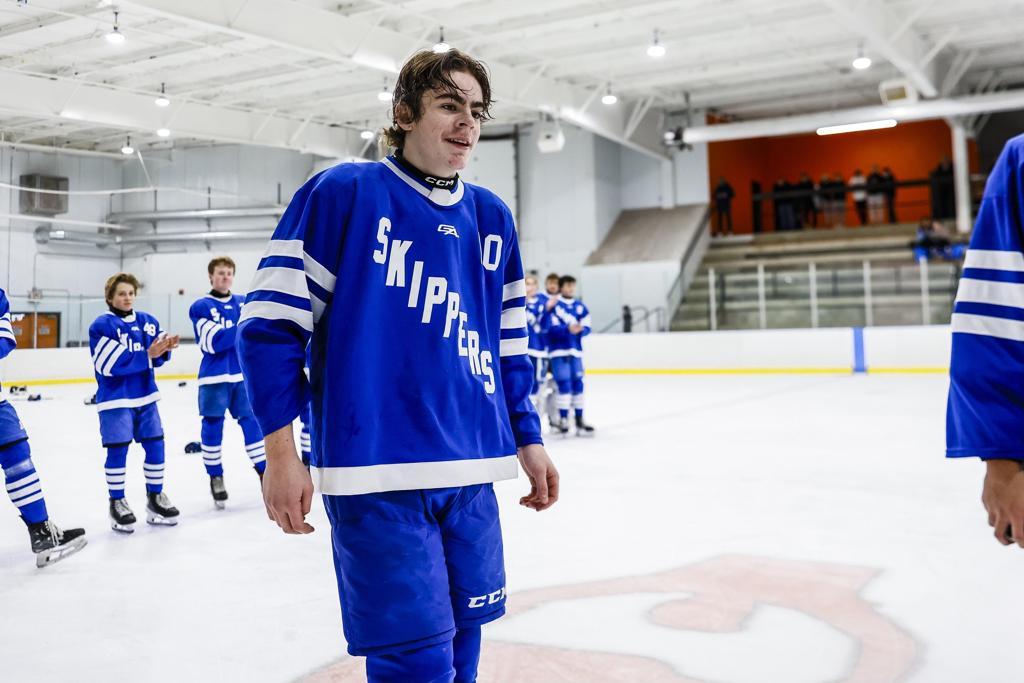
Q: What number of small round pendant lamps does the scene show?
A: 10